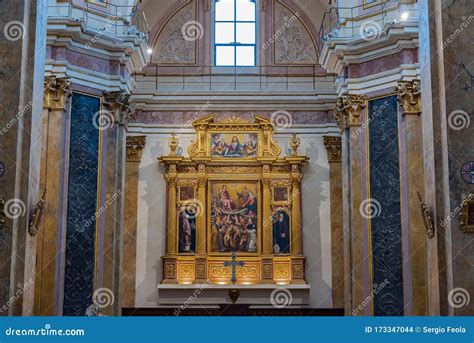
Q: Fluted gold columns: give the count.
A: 4